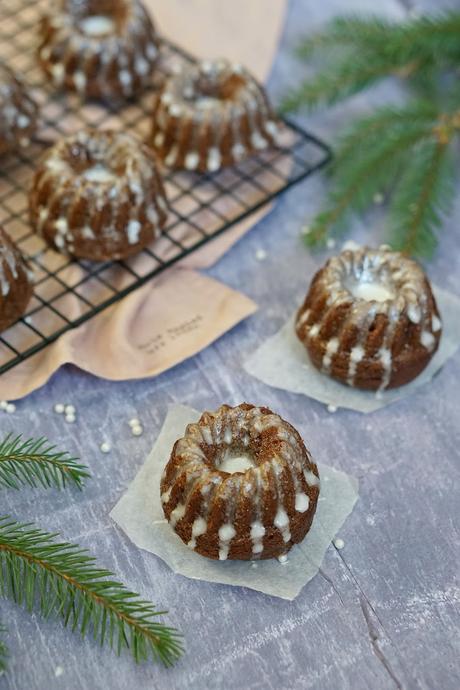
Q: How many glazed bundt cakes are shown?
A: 7